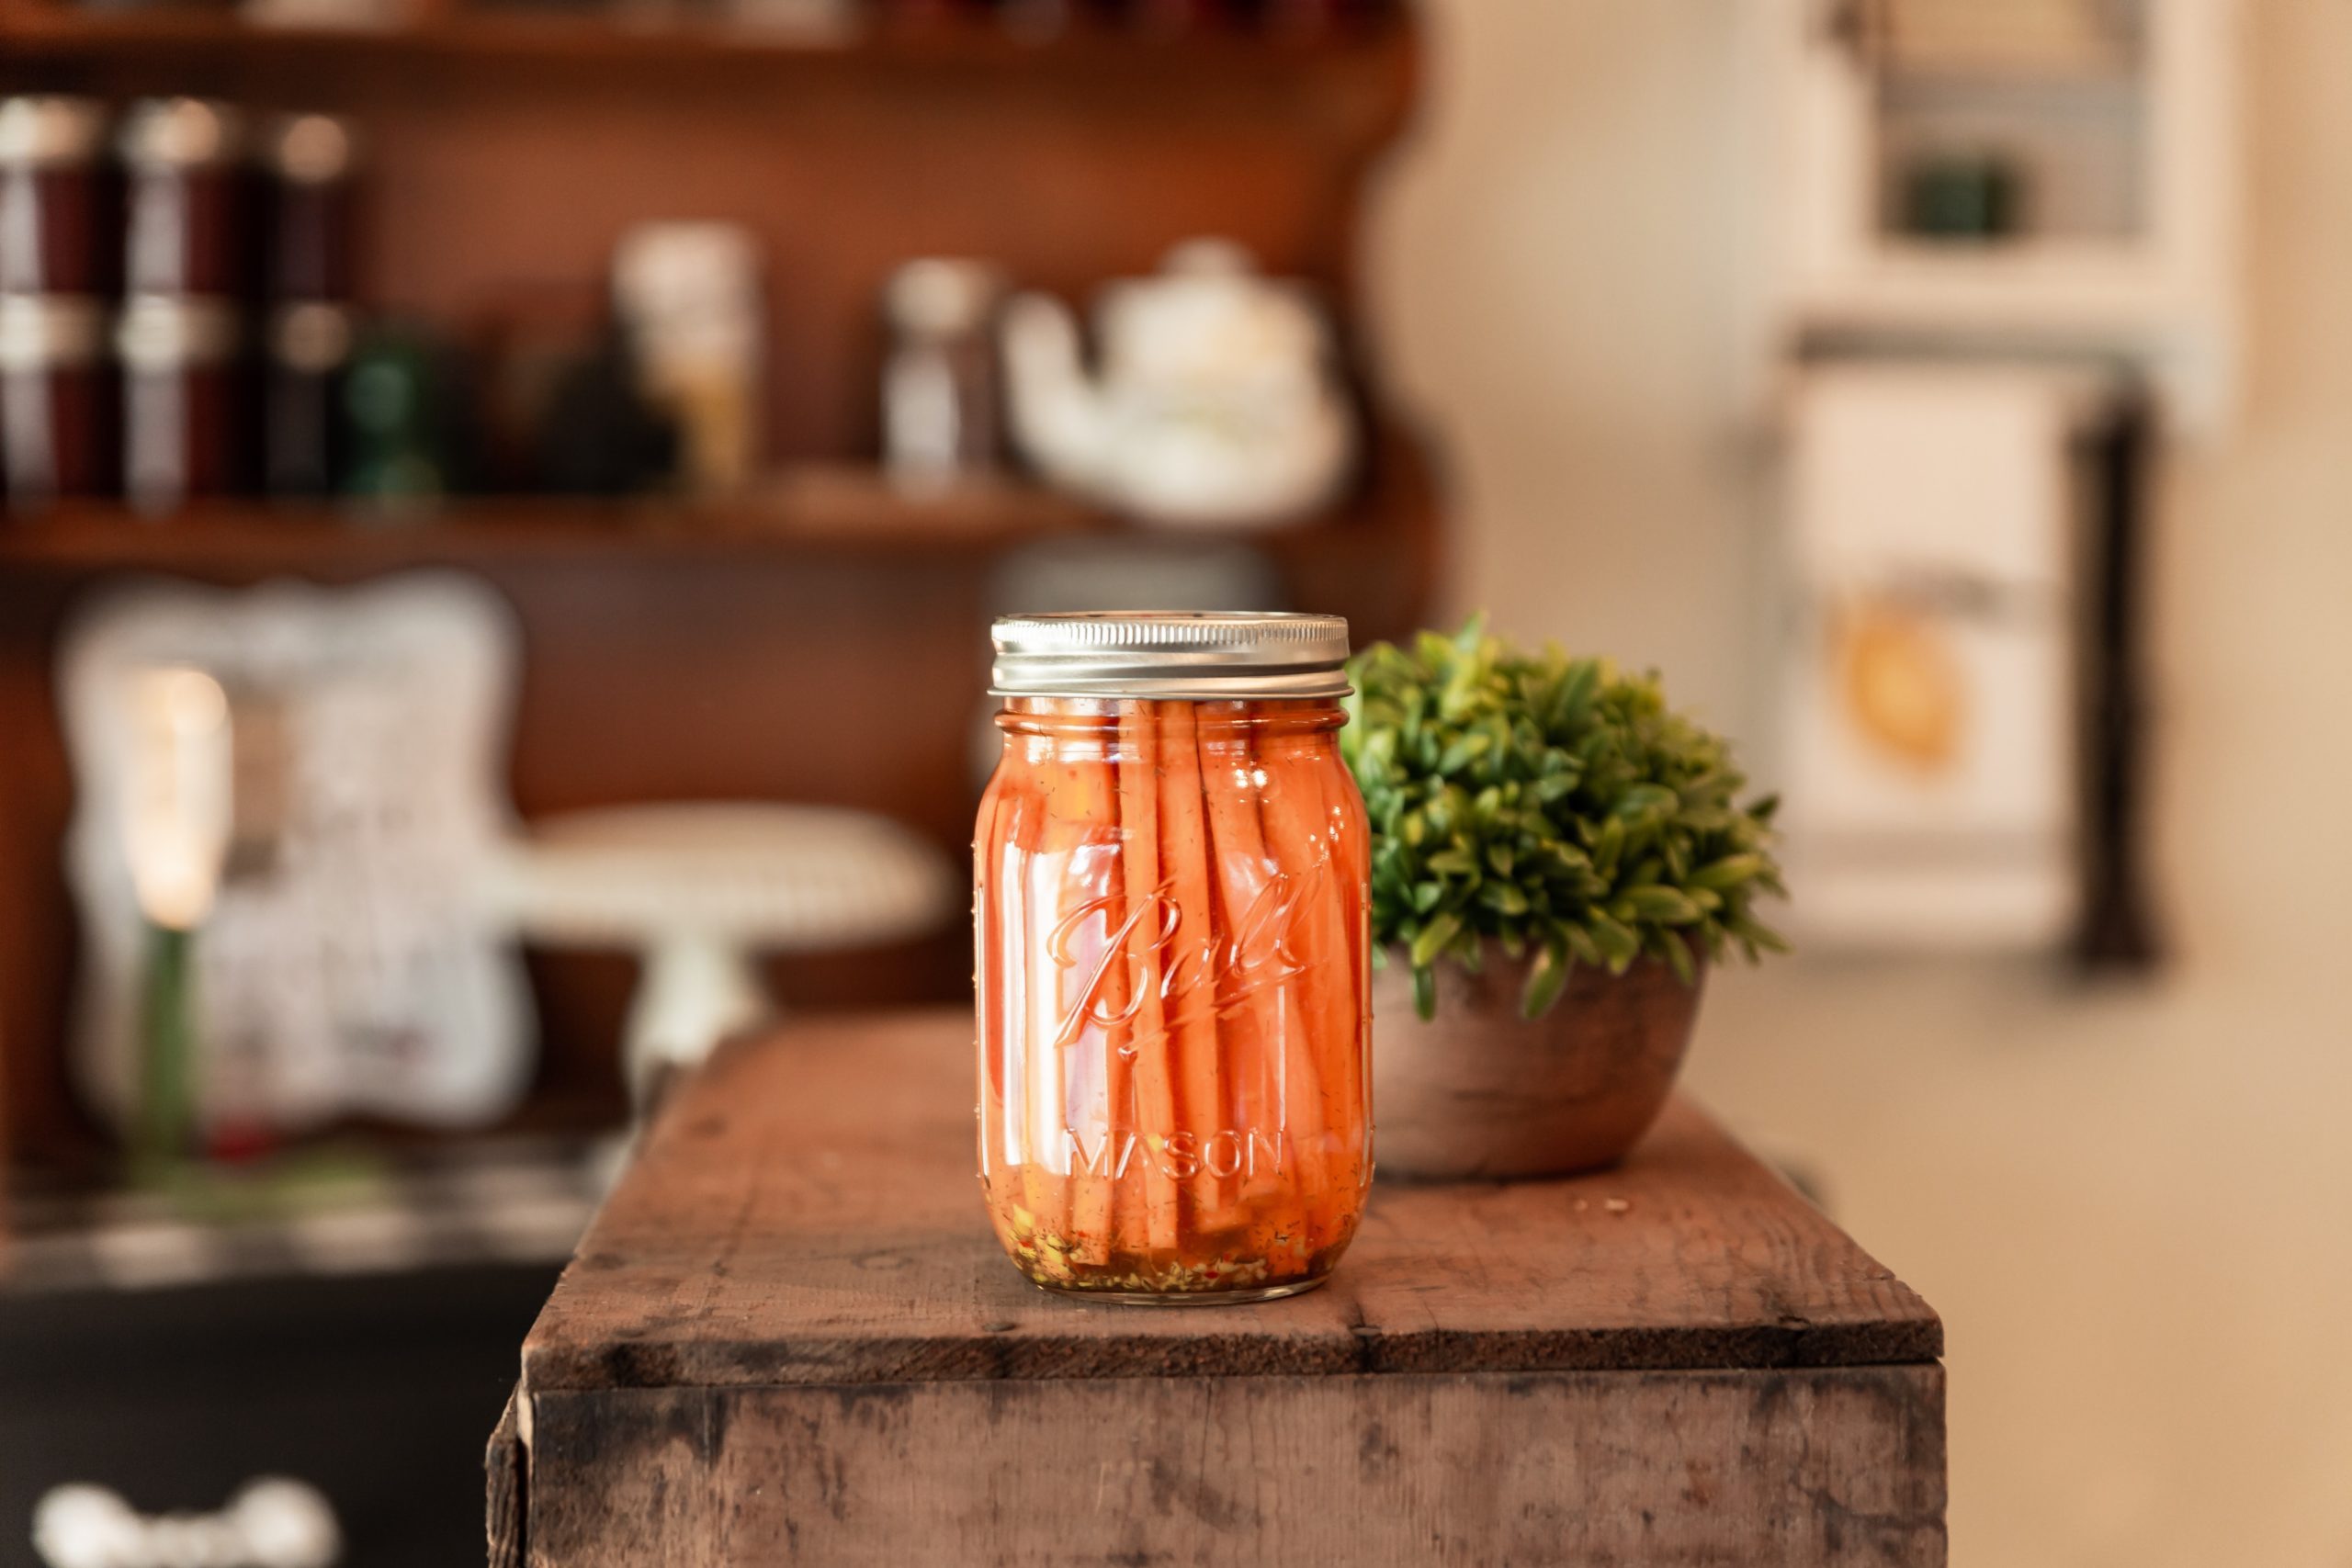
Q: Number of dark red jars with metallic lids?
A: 6